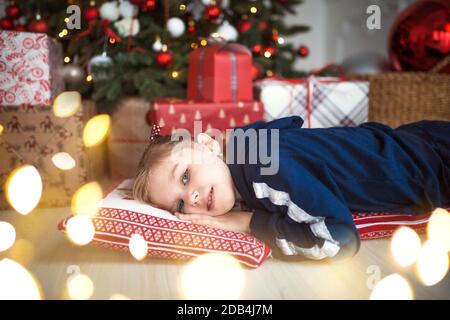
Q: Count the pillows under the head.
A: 1